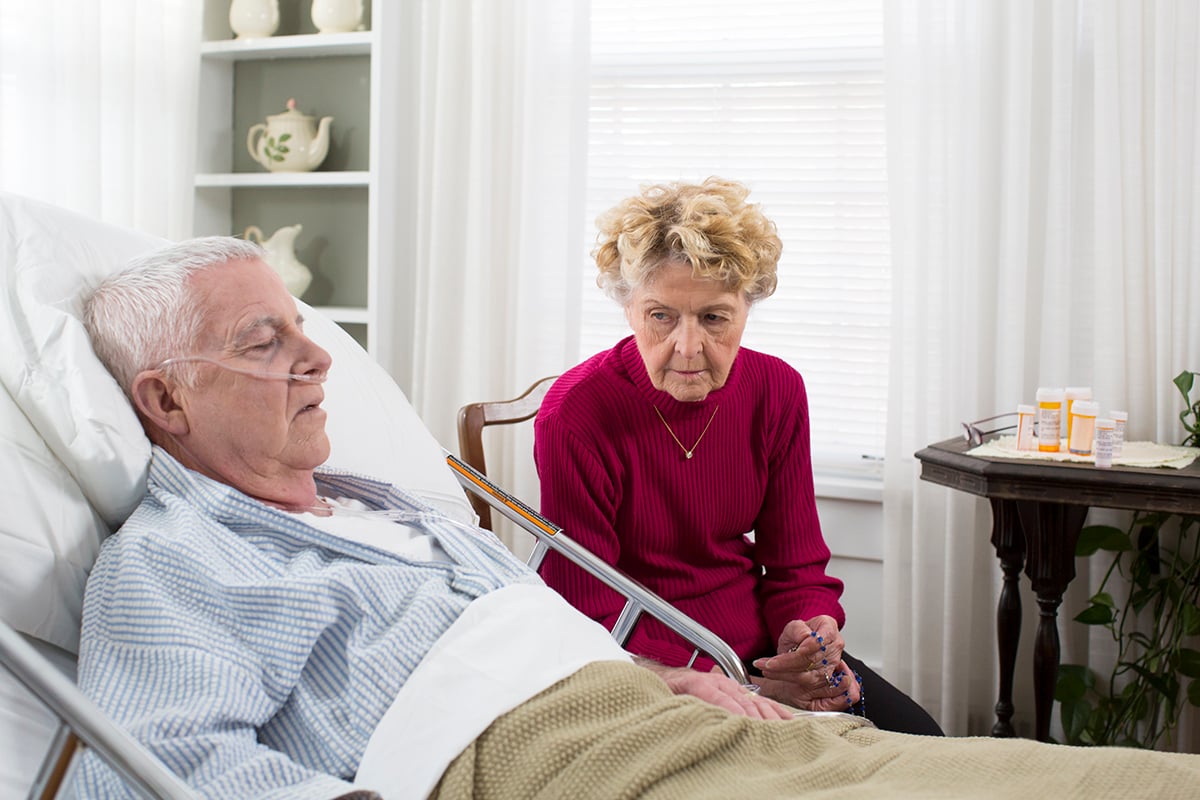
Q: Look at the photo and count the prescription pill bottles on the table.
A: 6